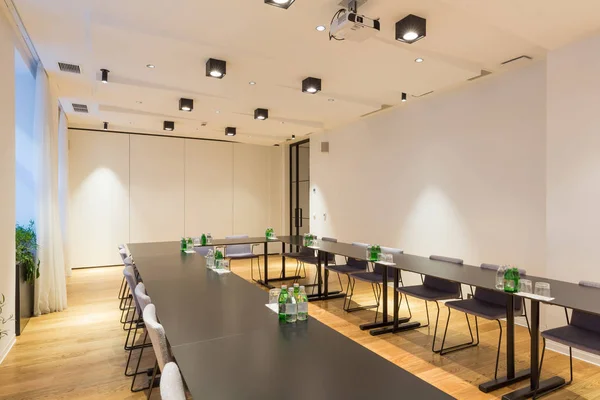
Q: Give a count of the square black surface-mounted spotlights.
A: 8